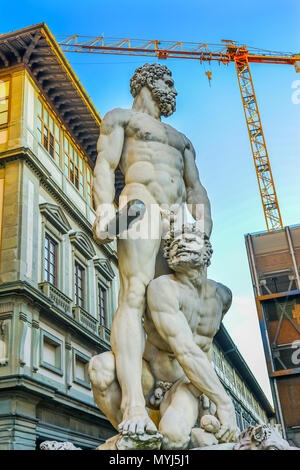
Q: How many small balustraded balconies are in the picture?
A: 3